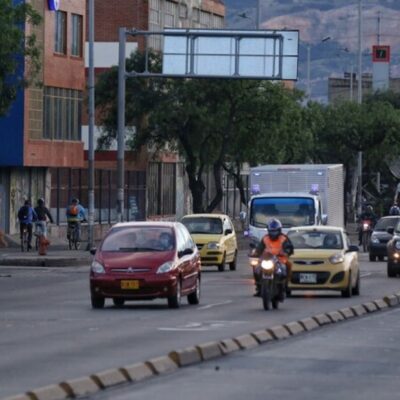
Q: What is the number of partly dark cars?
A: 2